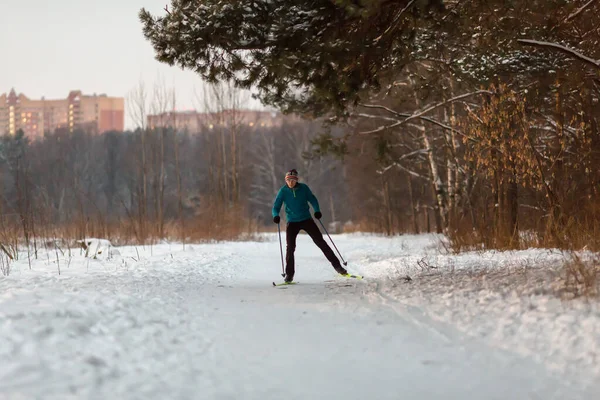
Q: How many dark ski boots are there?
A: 2